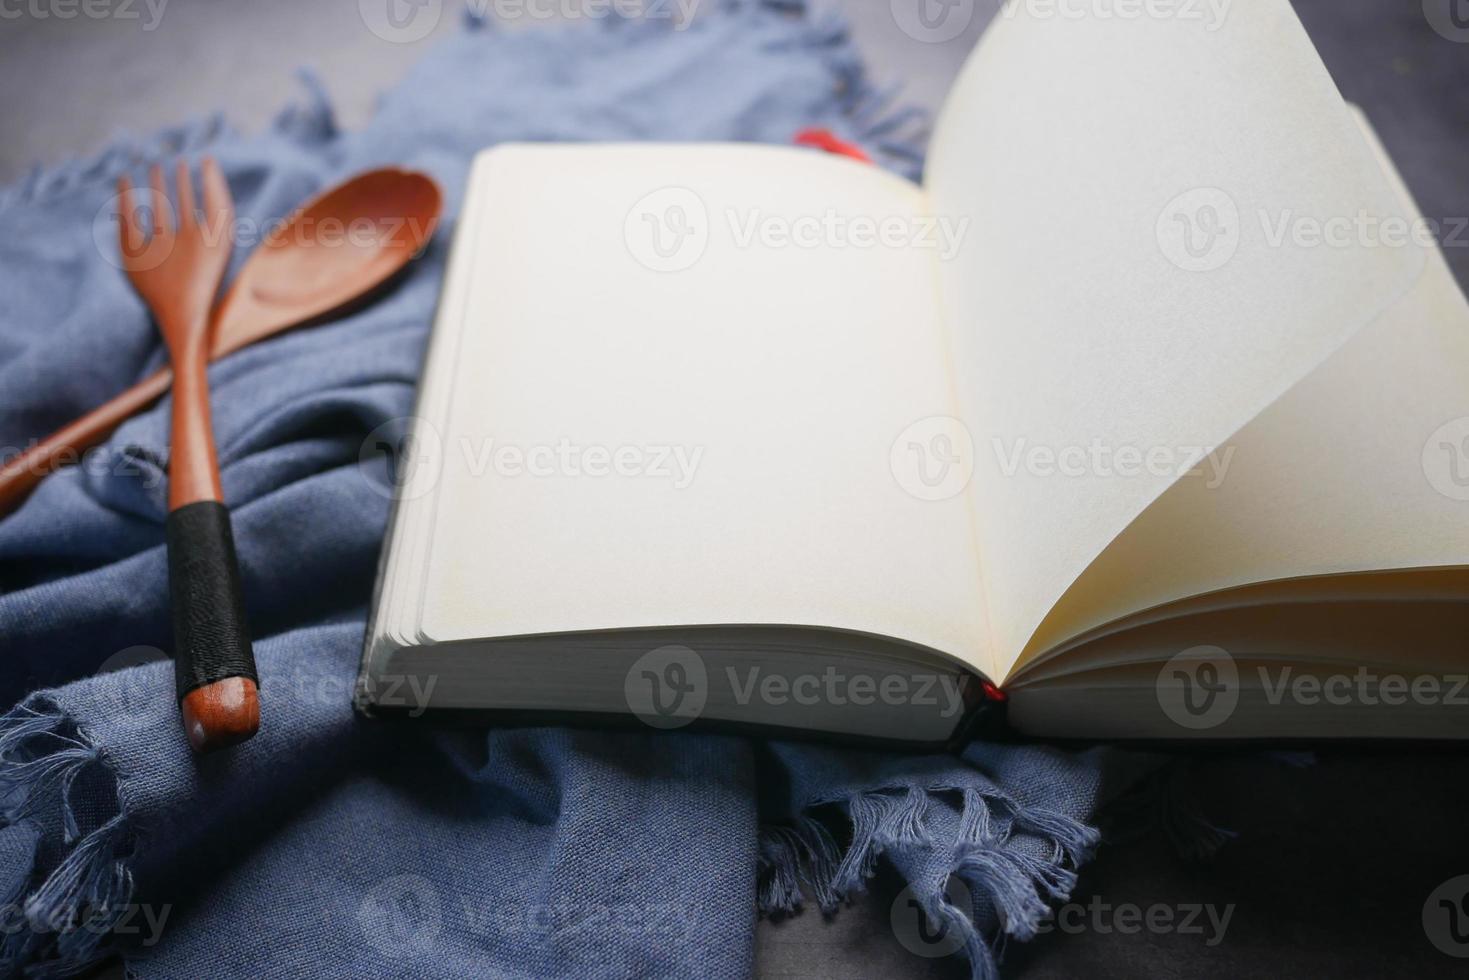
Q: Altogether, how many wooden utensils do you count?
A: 2